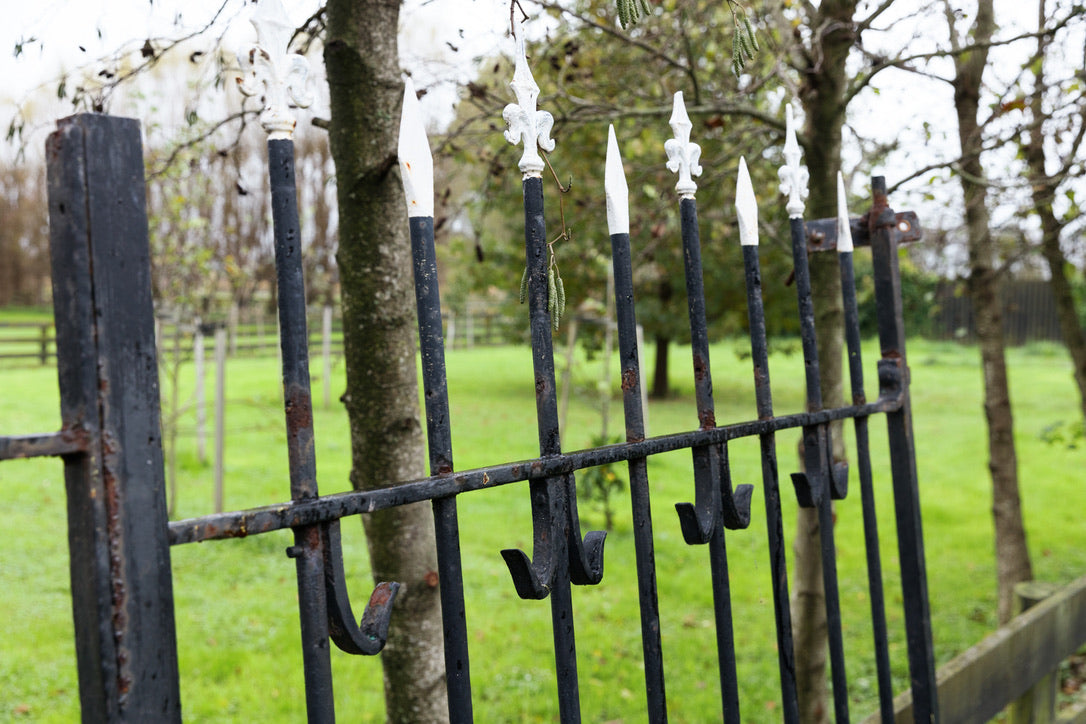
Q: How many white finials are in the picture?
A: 8